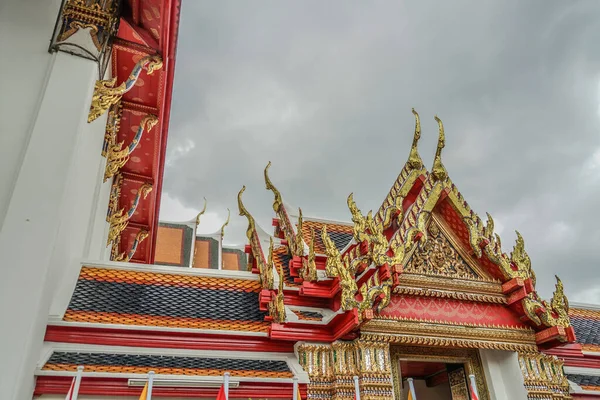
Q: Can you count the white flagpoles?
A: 7